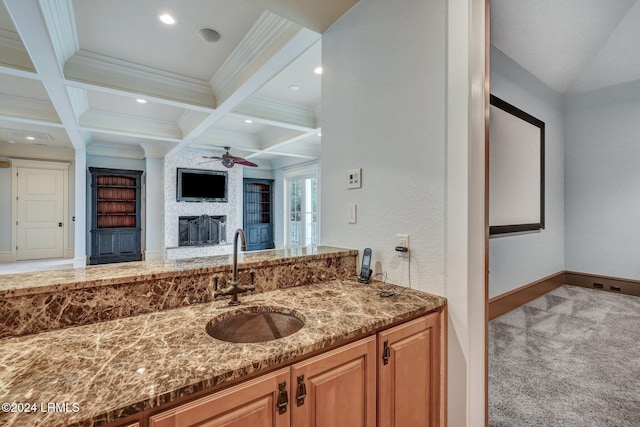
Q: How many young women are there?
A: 0